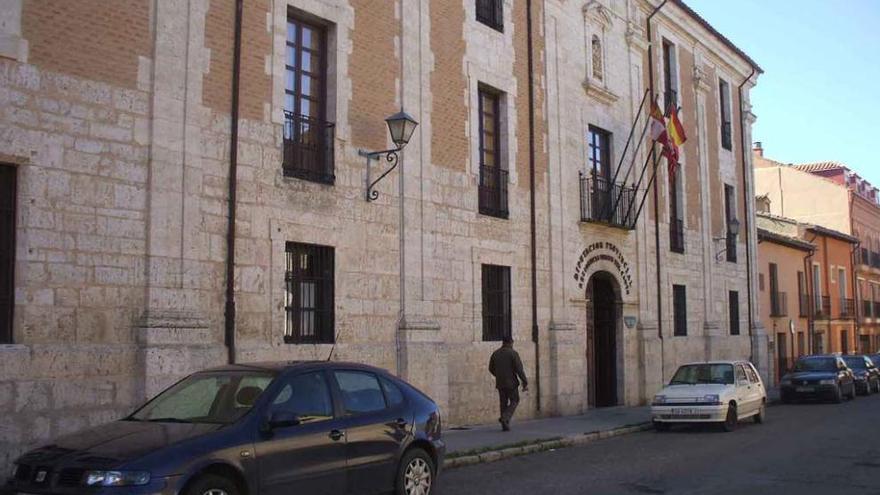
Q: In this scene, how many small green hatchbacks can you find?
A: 0